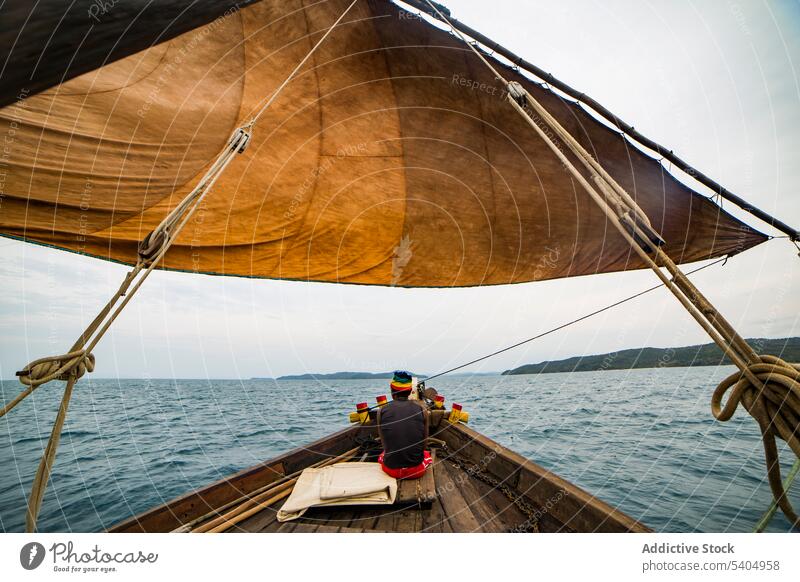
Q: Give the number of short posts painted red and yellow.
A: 4